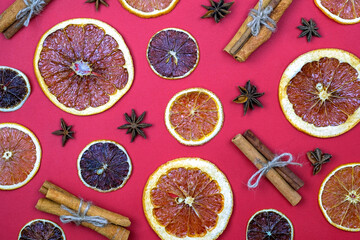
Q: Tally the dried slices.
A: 13